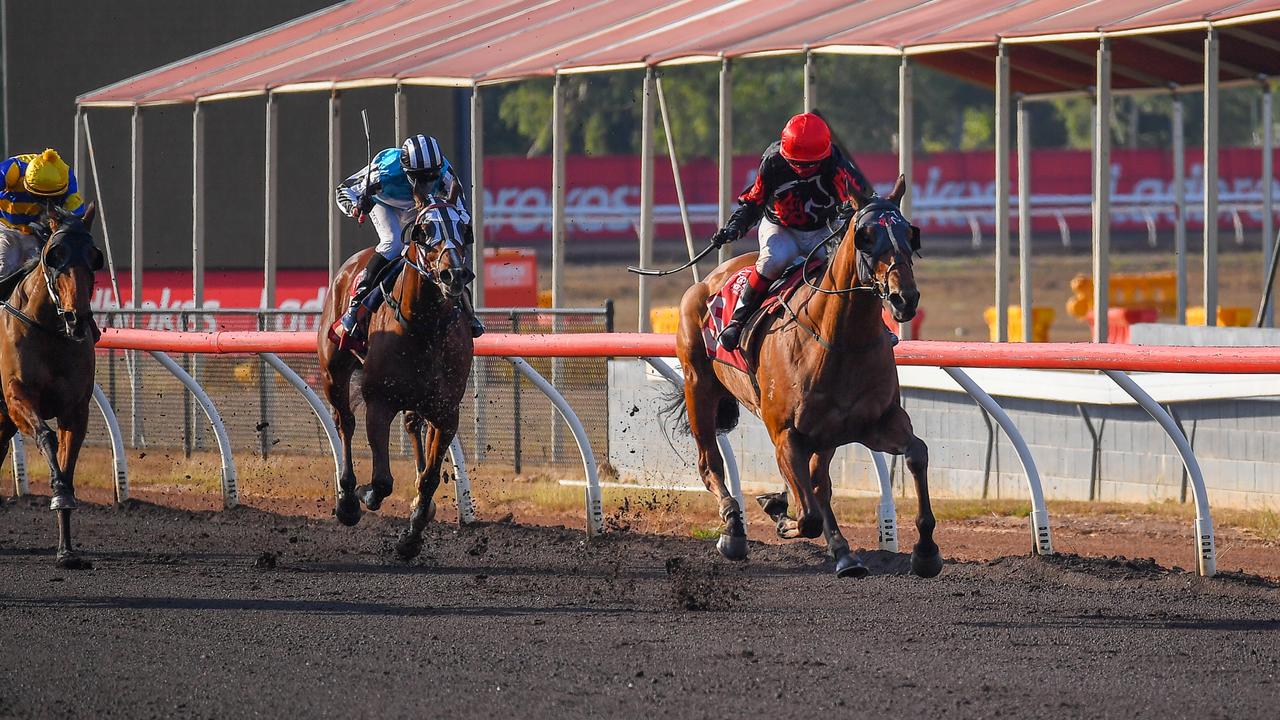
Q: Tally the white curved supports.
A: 10